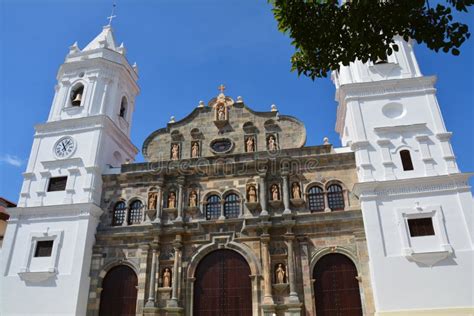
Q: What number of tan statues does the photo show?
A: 13